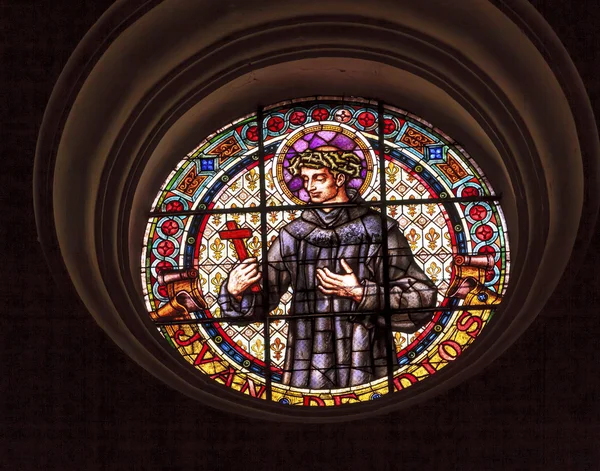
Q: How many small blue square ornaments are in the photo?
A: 2